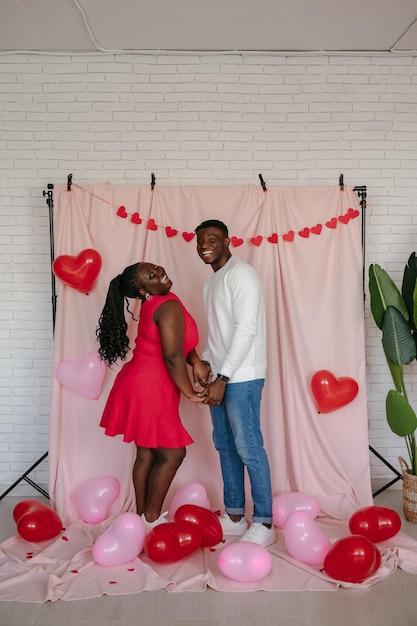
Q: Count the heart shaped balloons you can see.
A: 14